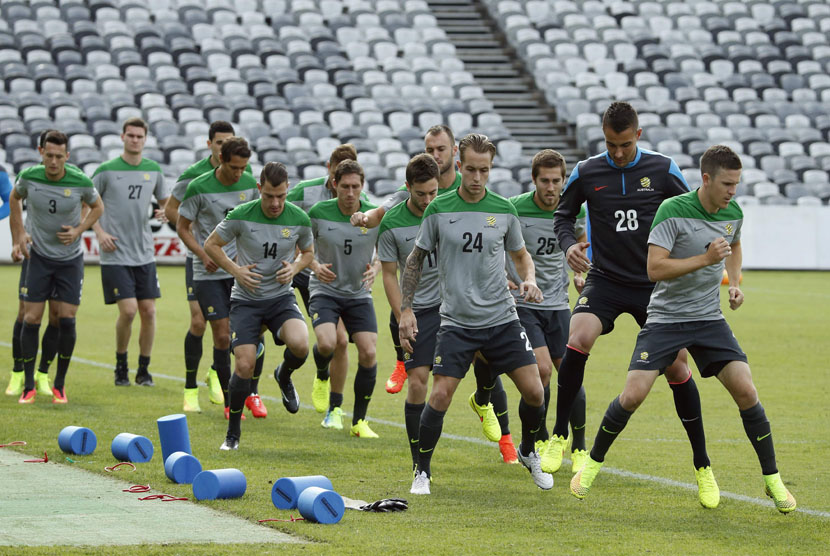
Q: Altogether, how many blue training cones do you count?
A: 7